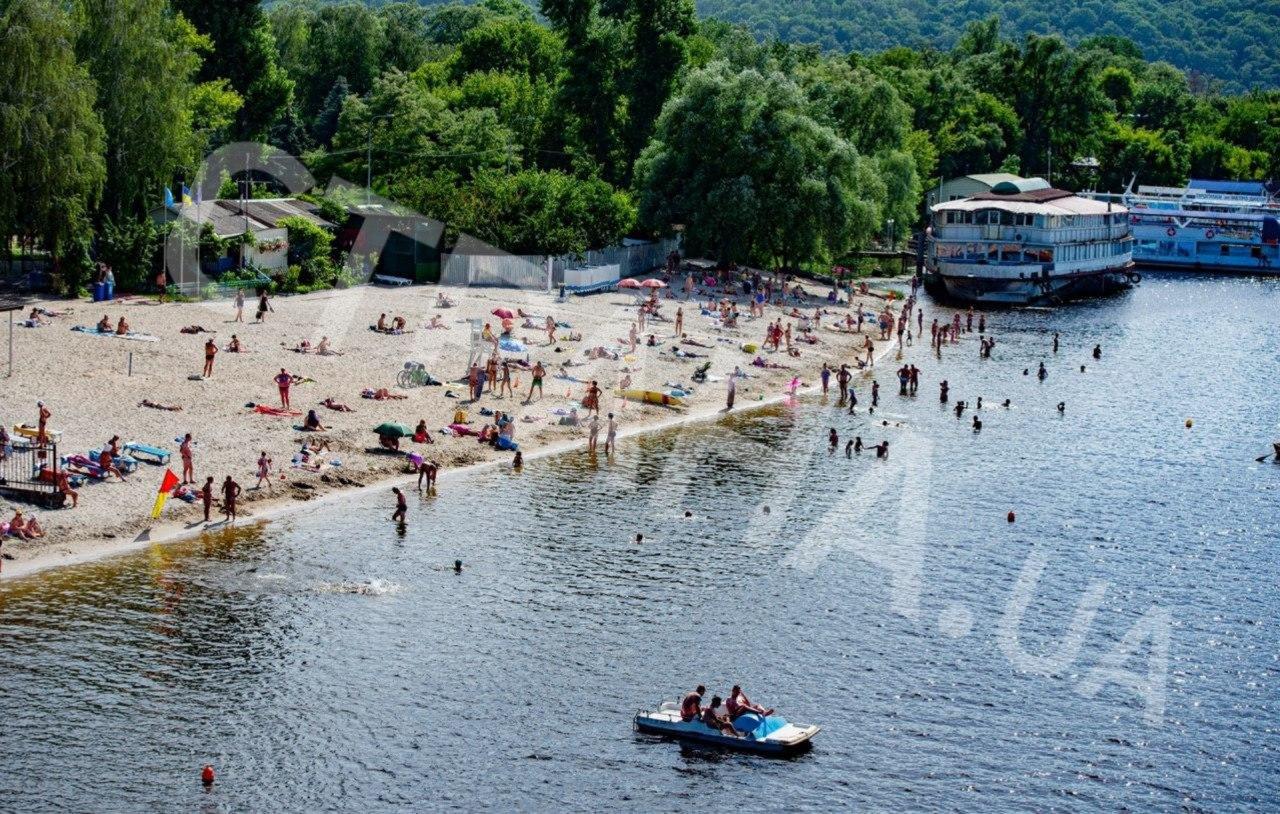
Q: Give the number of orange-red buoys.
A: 2